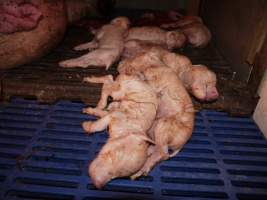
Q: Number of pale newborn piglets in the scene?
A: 6